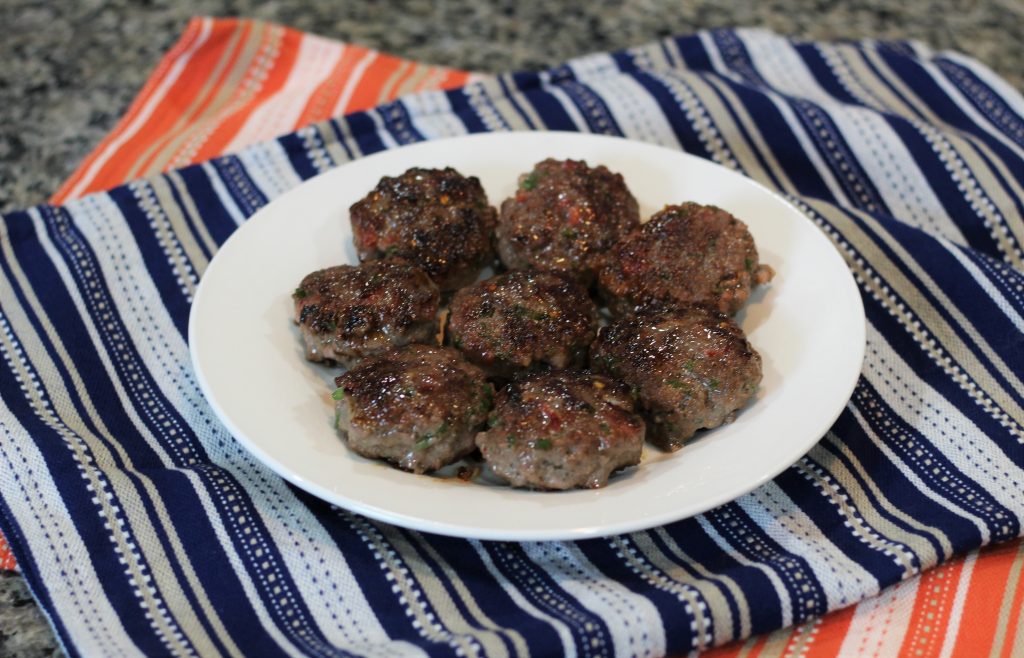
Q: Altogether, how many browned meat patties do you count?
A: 8